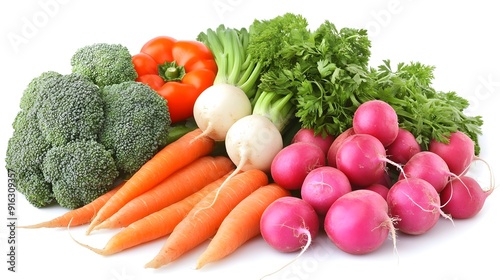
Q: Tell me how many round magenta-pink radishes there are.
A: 14